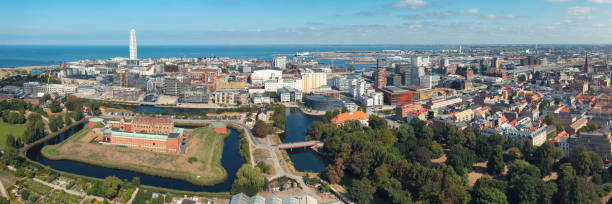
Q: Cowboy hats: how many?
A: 0